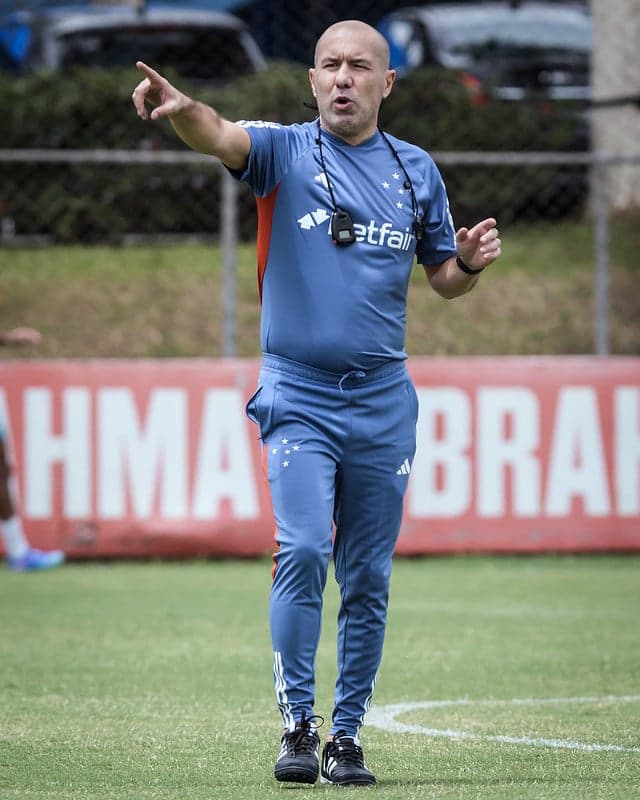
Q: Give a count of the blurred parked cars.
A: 2